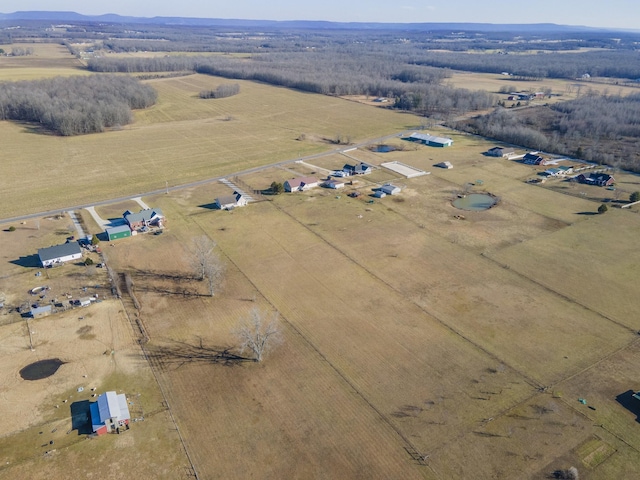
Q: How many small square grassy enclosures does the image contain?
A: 1